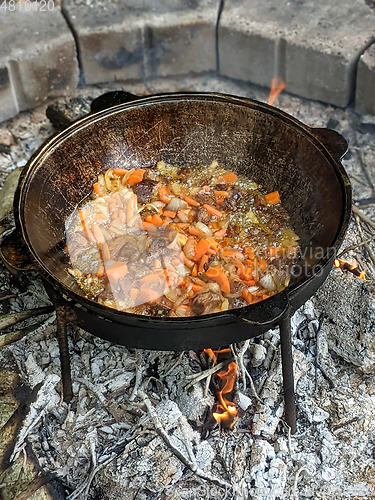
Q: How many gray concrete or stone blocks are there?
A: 4